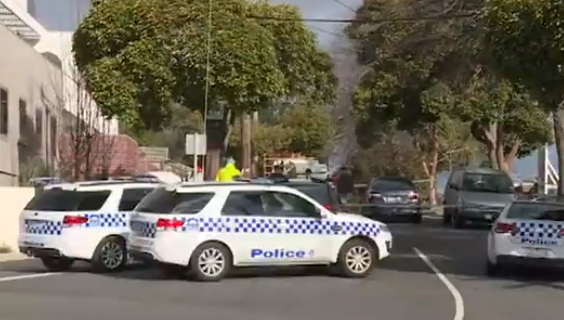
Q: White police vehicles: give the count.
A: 3